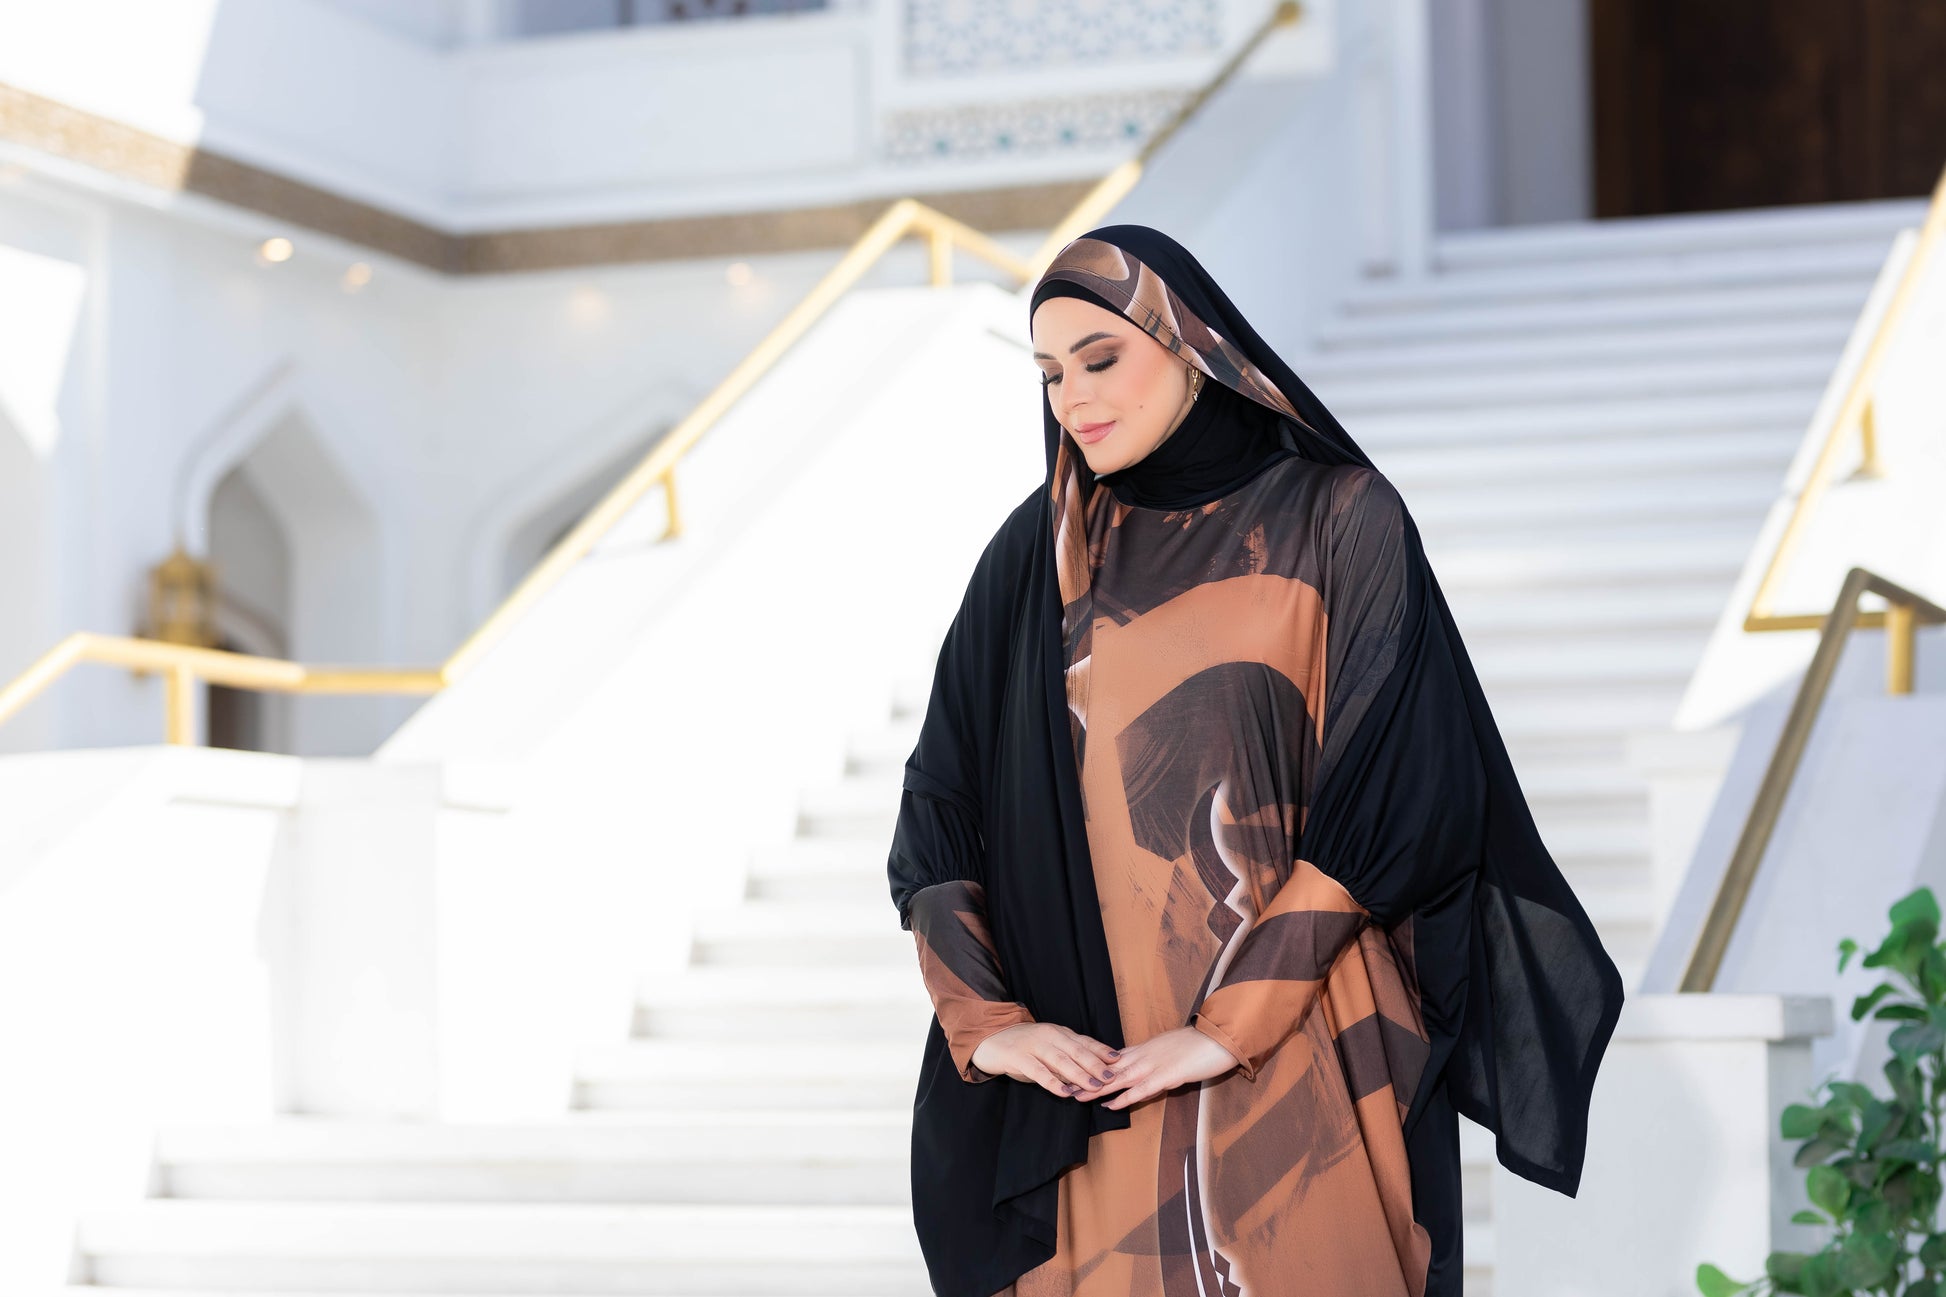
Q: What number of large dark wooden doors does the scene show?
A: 1